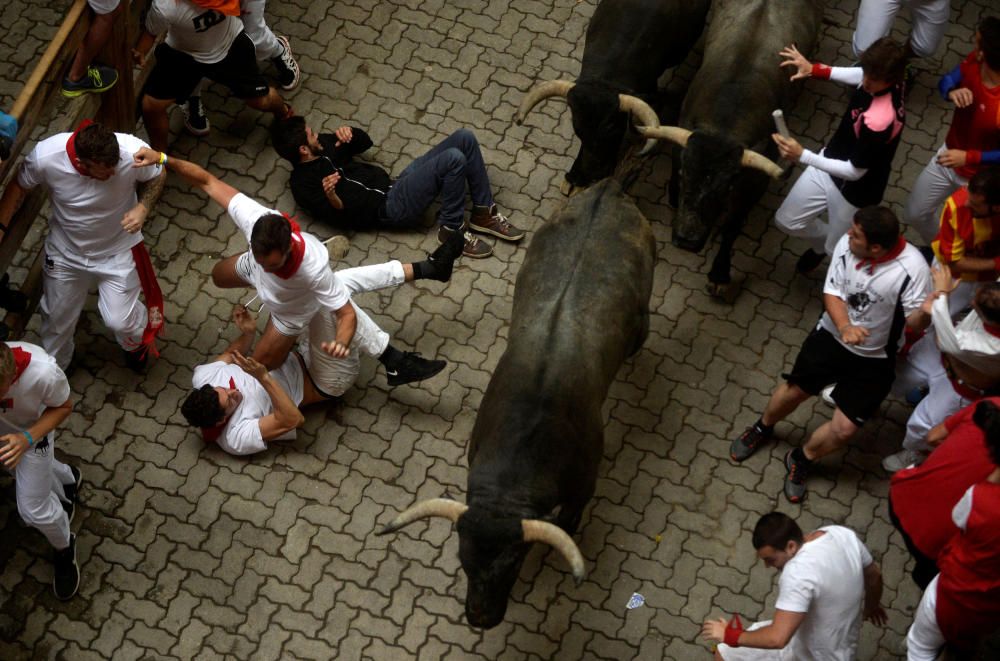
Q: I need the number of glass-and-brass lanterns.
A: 0